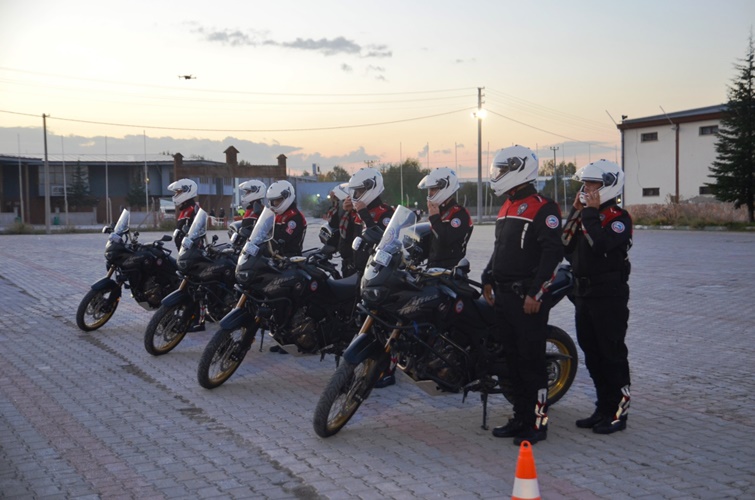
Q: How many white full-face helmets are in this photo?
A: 8